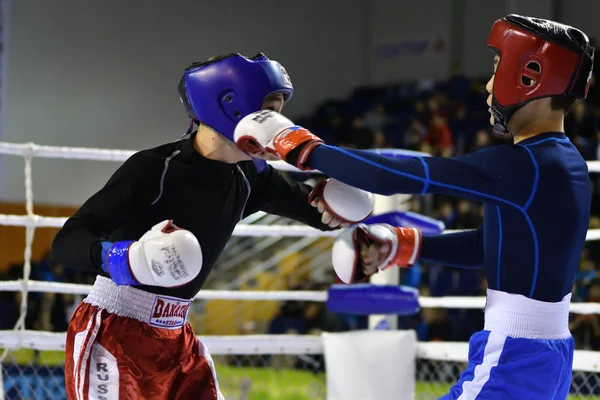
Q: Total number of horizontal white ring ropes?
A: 4